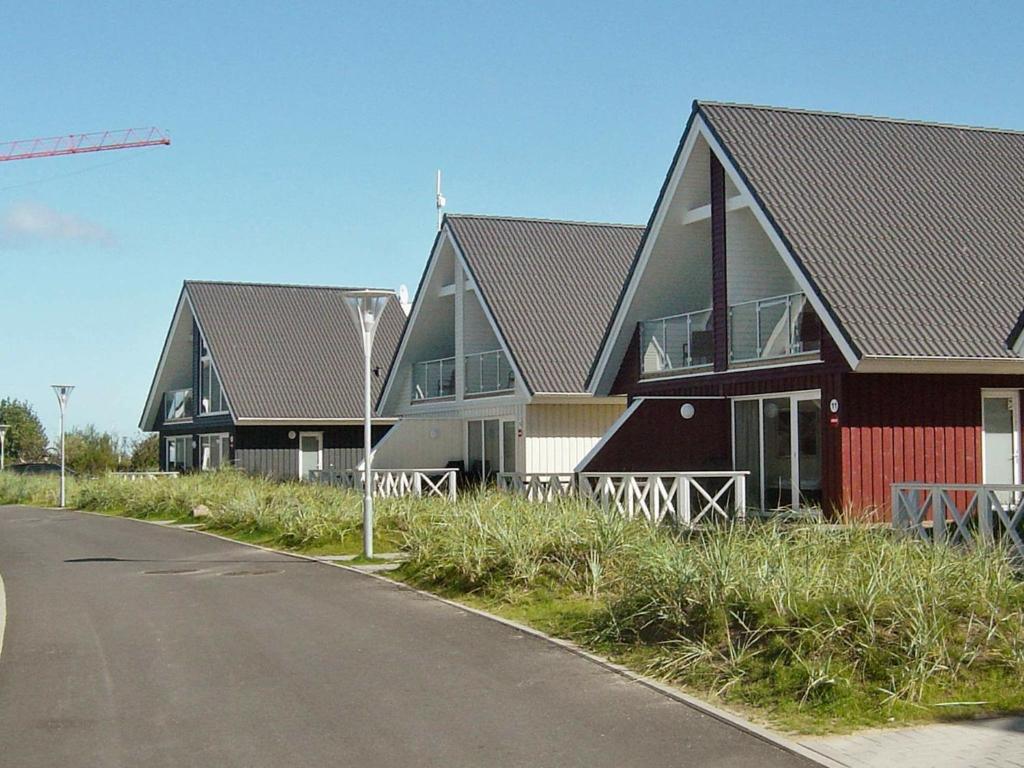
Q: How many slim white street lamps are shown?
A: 3